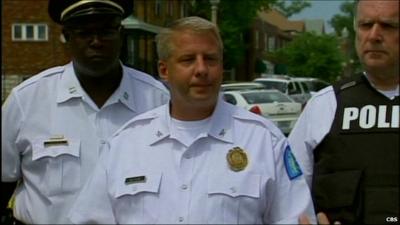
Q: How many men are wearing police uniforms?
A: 3